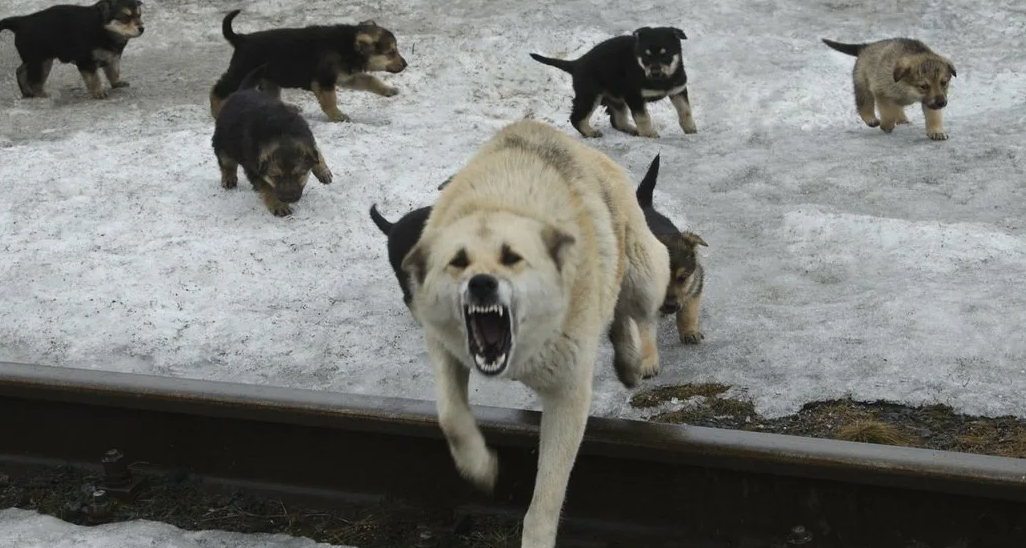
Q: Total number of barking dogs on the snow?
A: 1